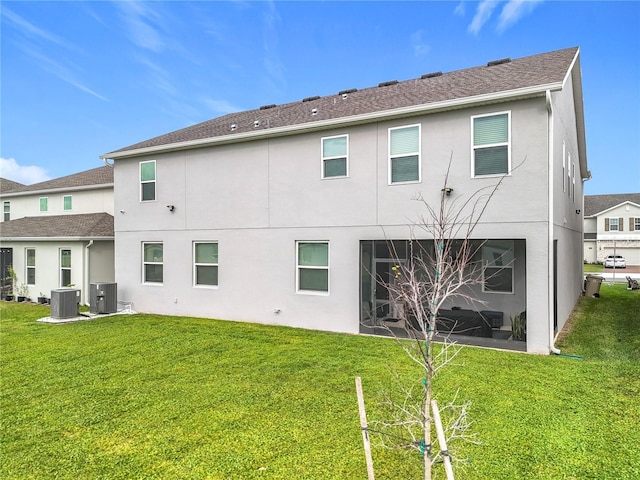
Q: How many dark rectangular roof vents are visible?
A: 6